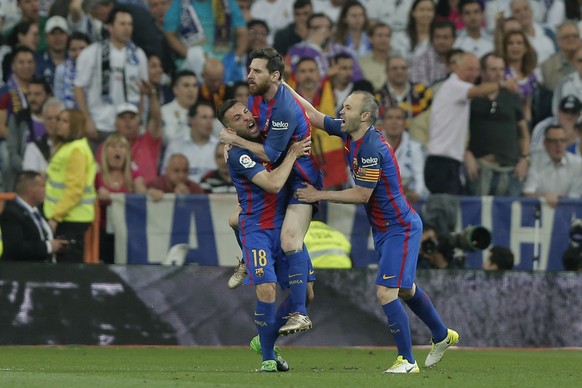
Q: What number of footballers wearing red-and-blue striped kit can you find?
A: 3